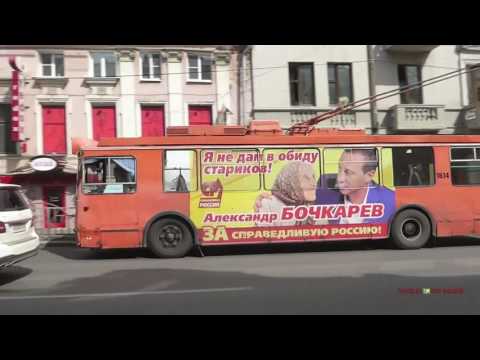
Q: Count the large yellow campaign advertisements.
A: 1